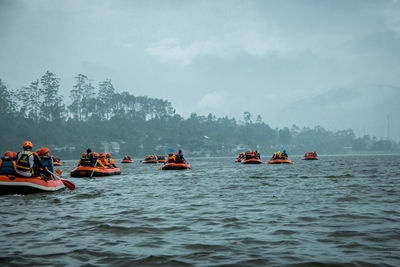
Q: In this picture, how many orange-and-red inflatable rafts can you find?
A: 11